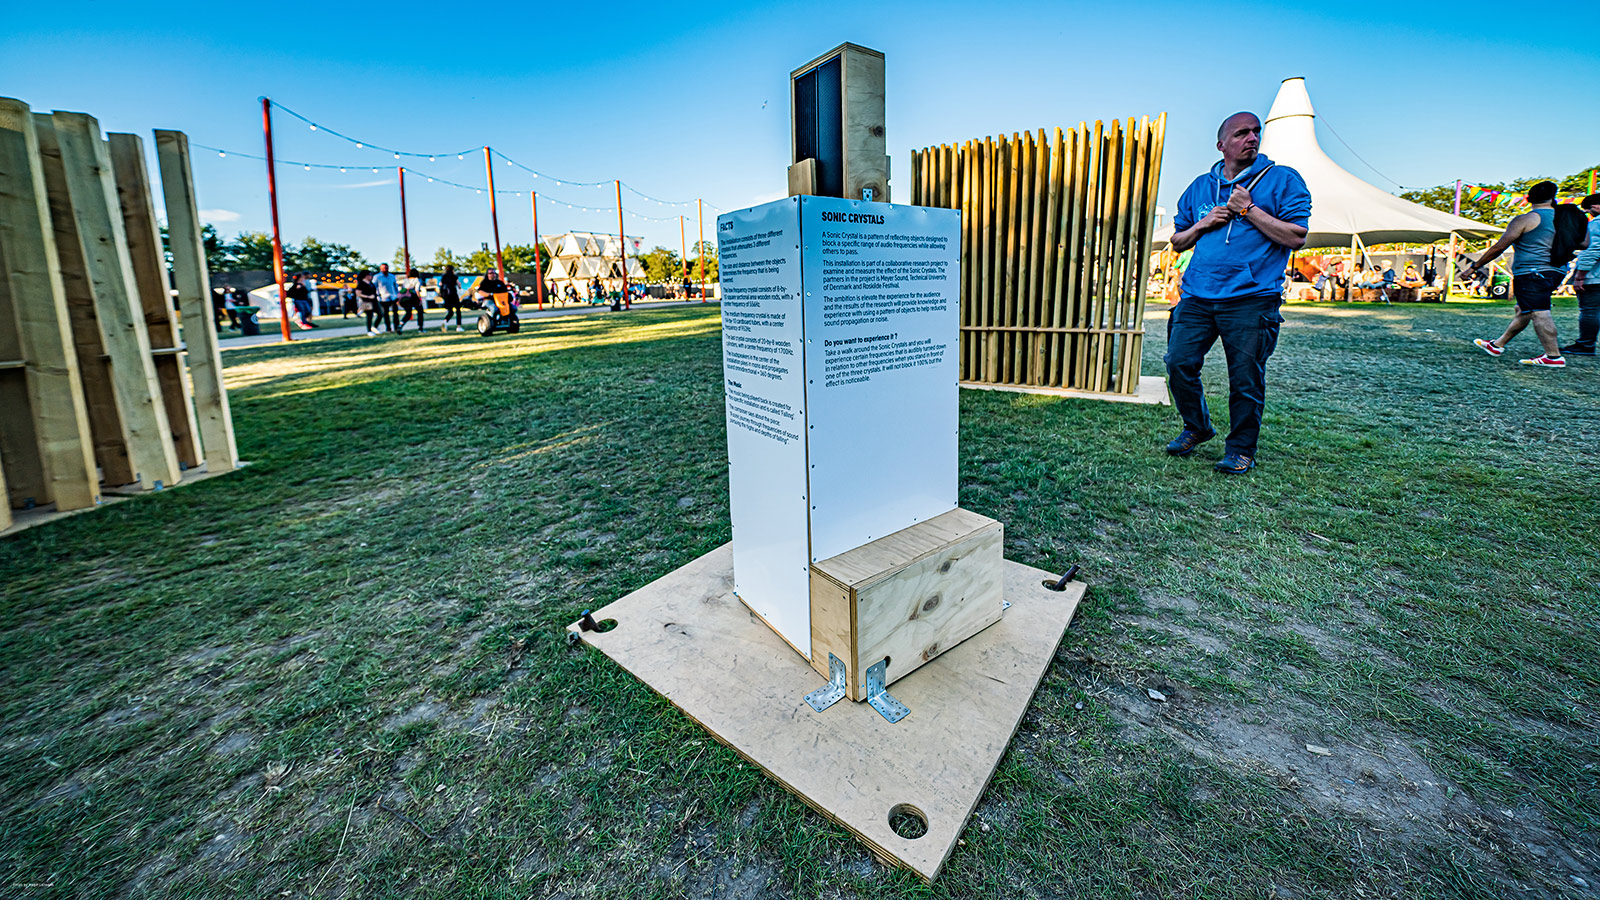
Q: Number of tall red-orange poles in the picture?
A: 7